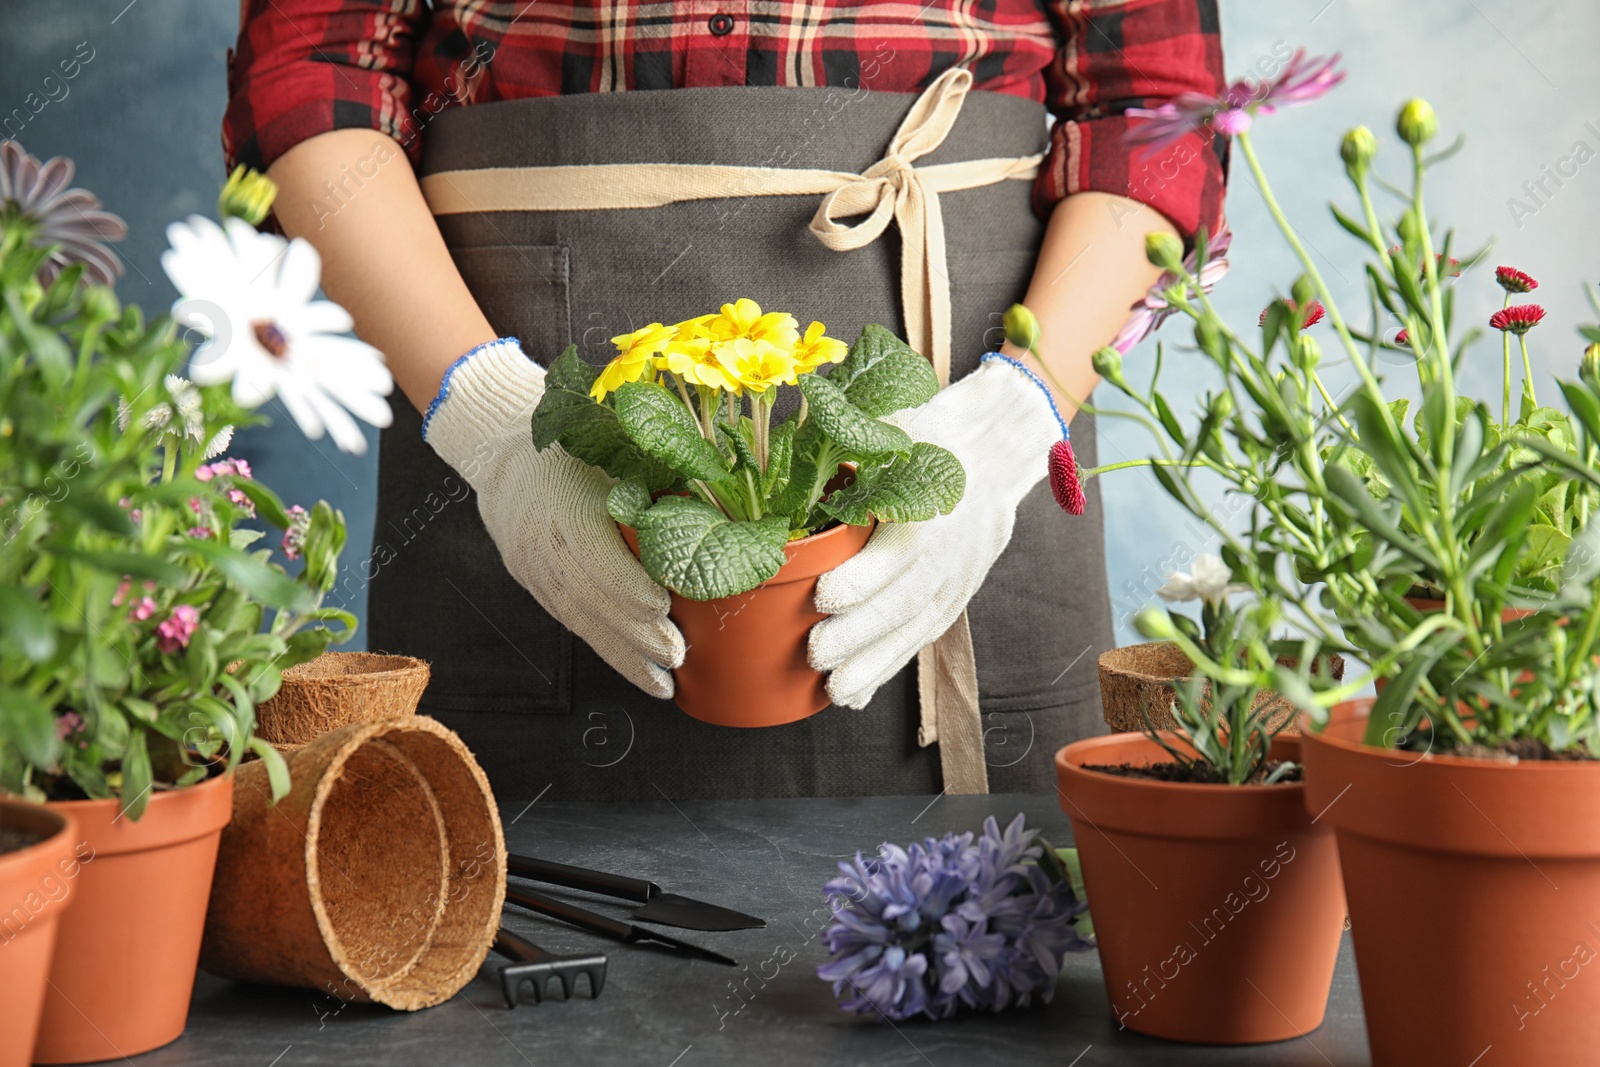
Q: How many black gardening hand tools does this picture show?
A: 3